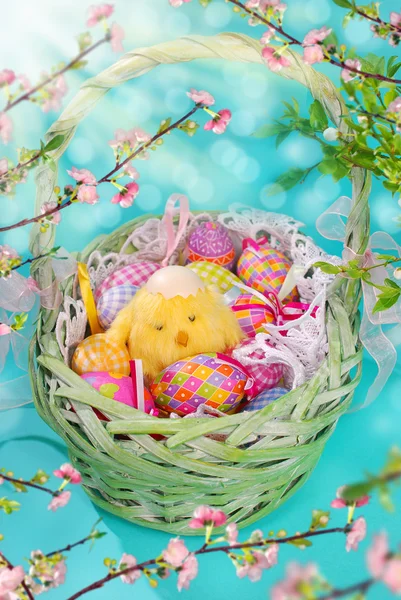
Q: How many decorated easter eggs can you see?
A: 11